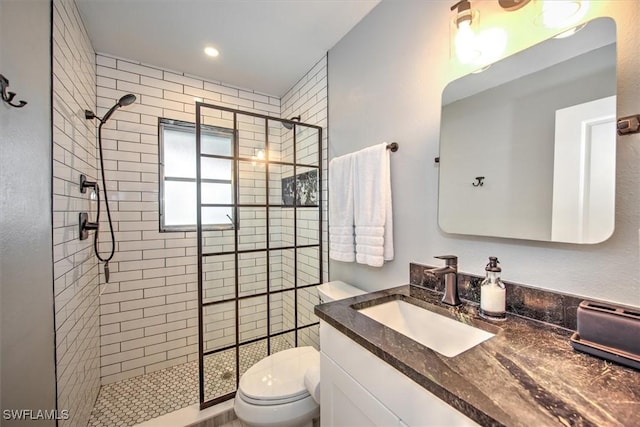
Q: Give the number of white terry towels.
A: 2